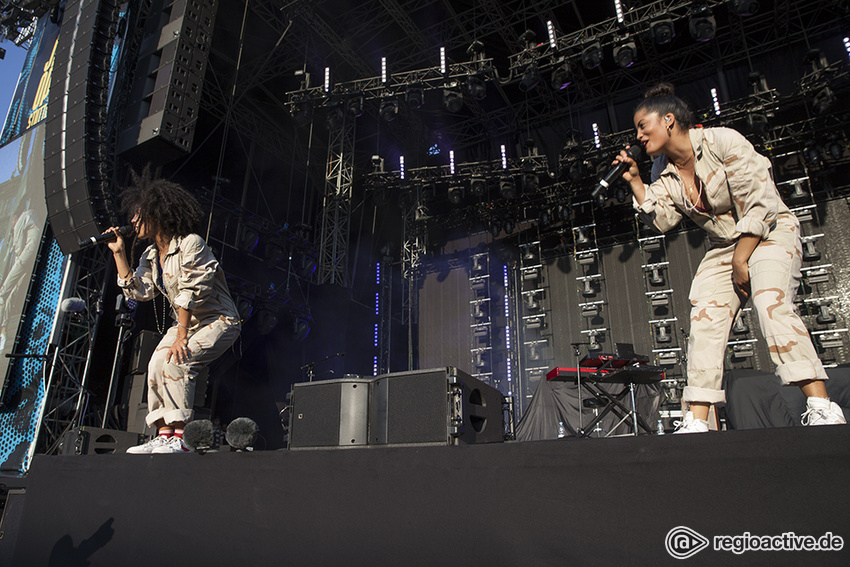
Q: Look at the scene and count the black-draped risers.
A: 2